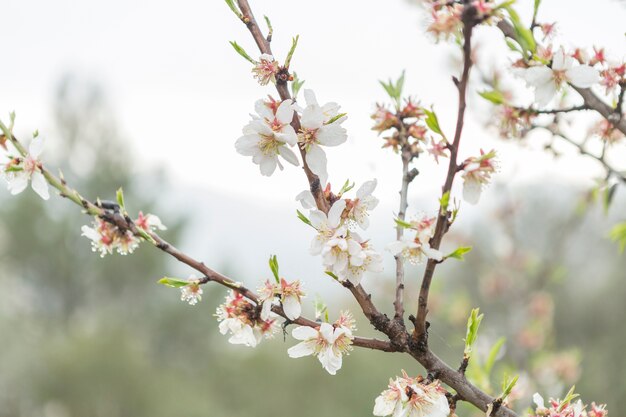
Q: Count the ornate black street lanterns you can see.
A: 0